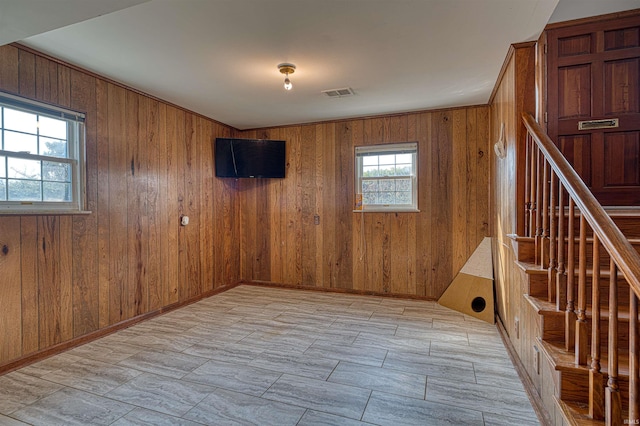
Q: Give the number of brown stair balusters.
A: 11